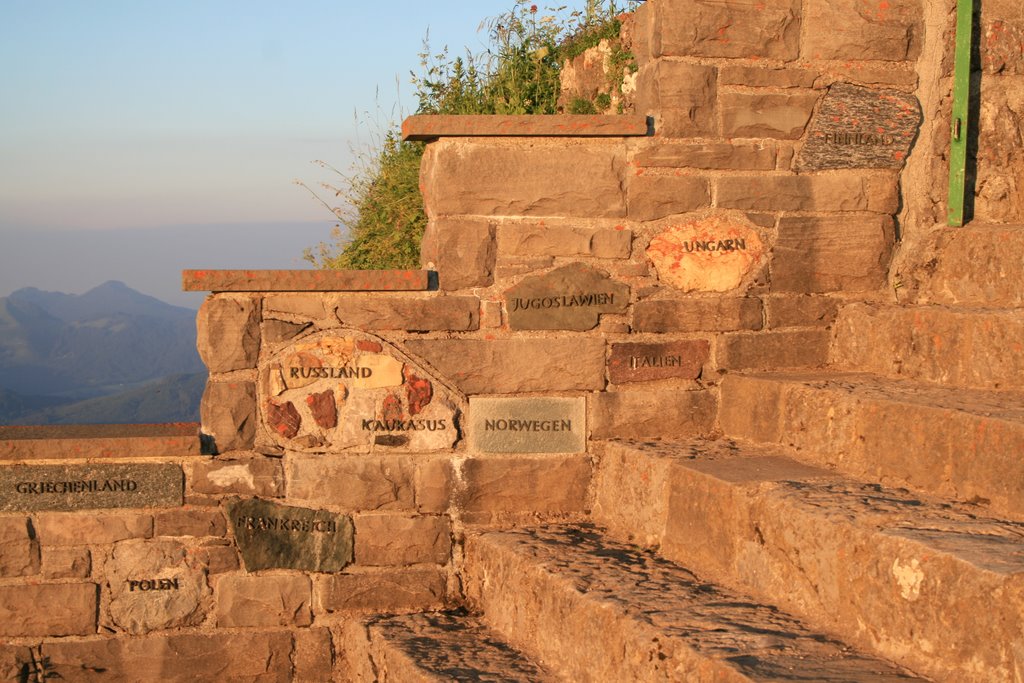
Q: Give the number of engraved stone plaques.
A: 9